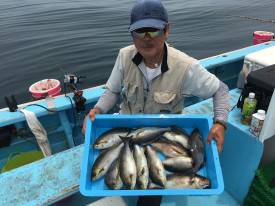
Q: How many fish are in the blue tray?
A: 12